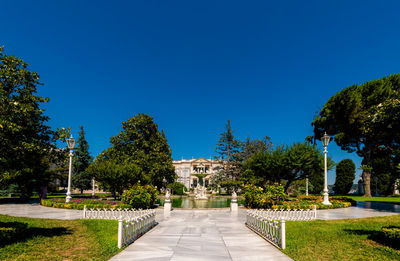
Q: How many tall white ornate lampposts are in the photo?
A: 2